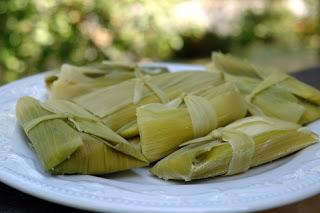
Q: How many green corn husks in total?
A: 6